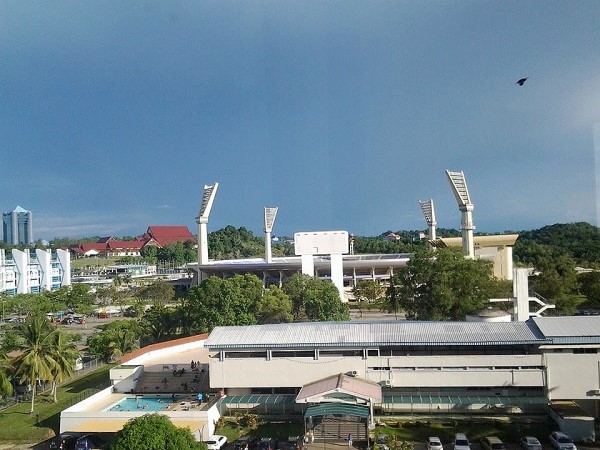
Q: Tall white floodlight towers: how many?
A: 4